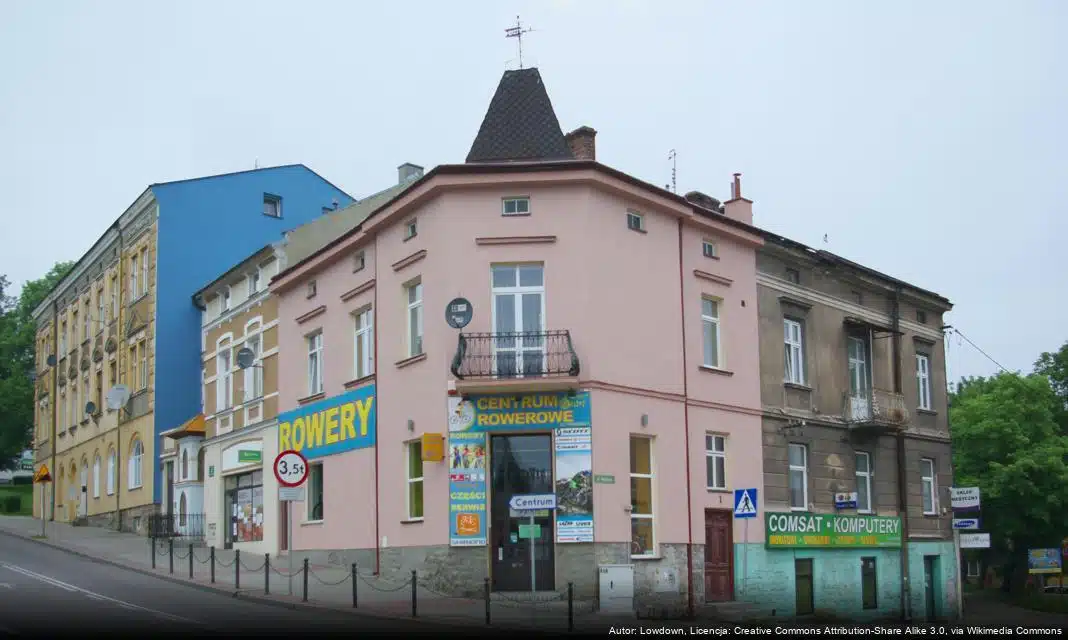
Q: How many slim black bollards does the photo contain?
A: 11